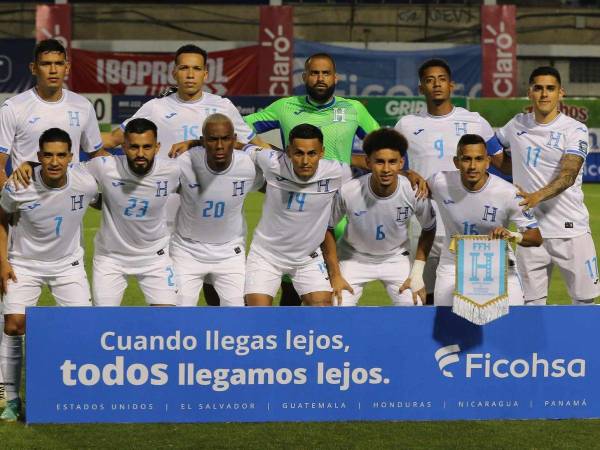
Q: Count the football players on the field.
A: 11